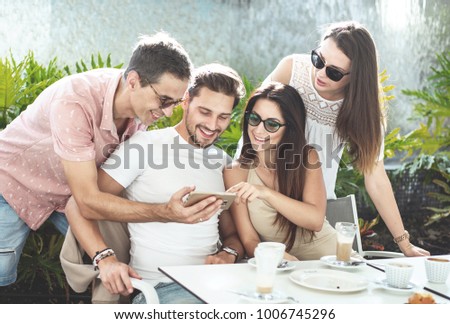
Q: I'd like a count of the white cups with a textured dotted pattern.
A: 2